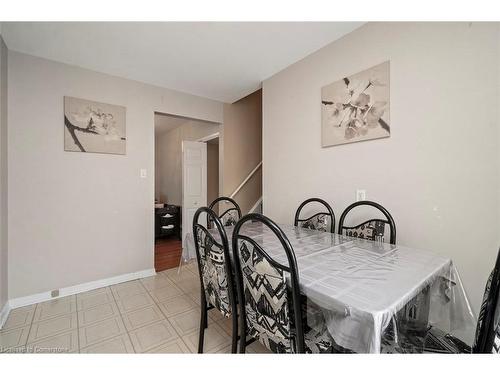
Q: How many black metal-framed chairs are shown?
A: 6